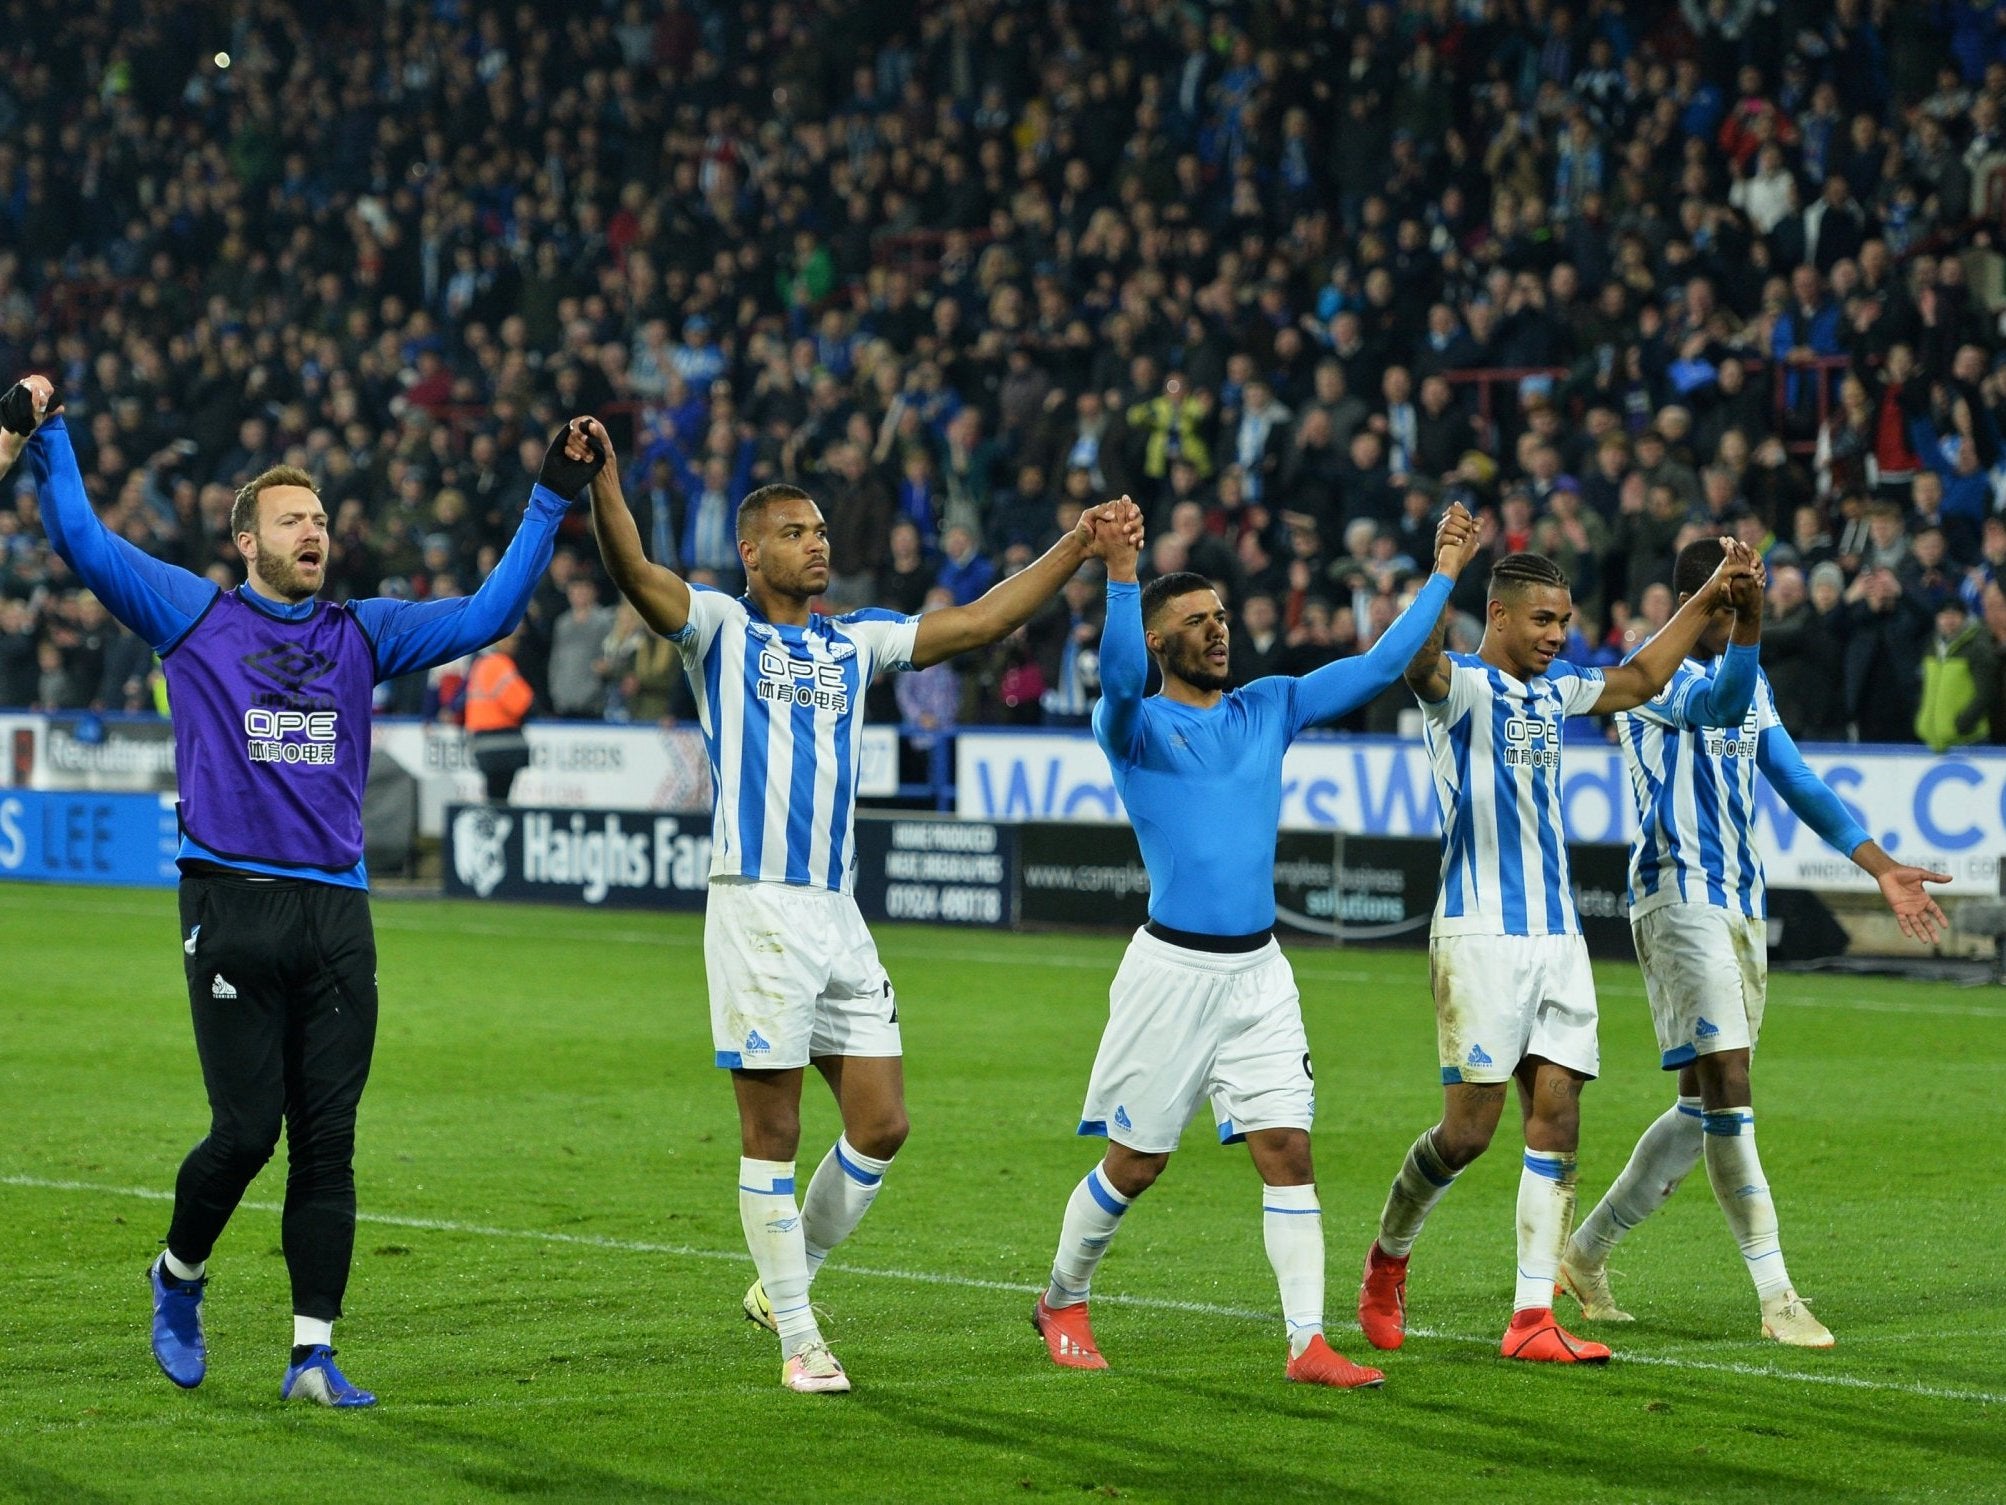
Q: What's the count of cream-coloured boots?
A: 2